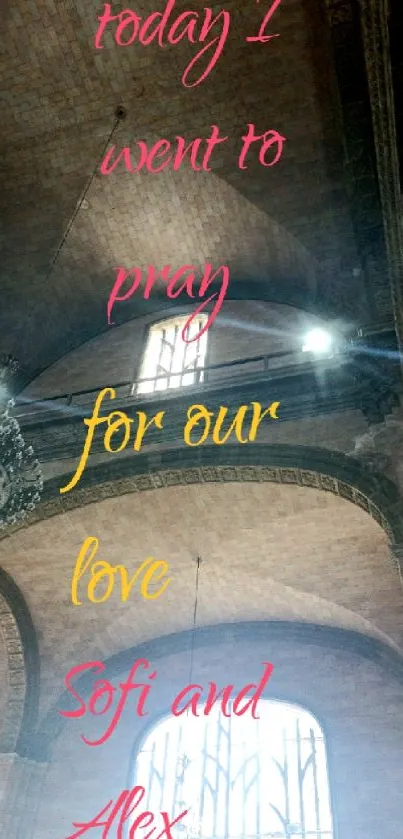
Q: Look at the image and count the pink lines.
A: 5